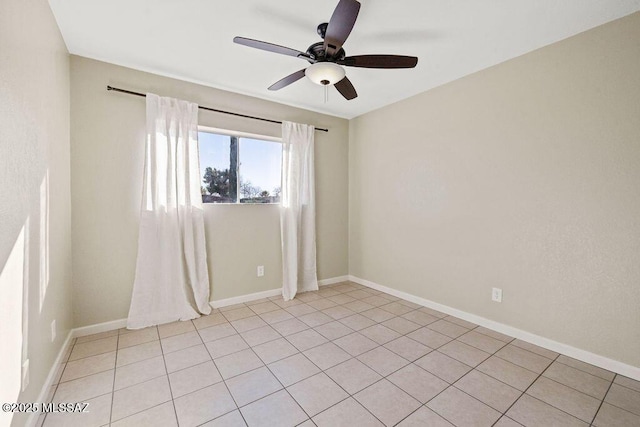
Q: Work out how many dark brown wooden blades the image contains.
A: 5